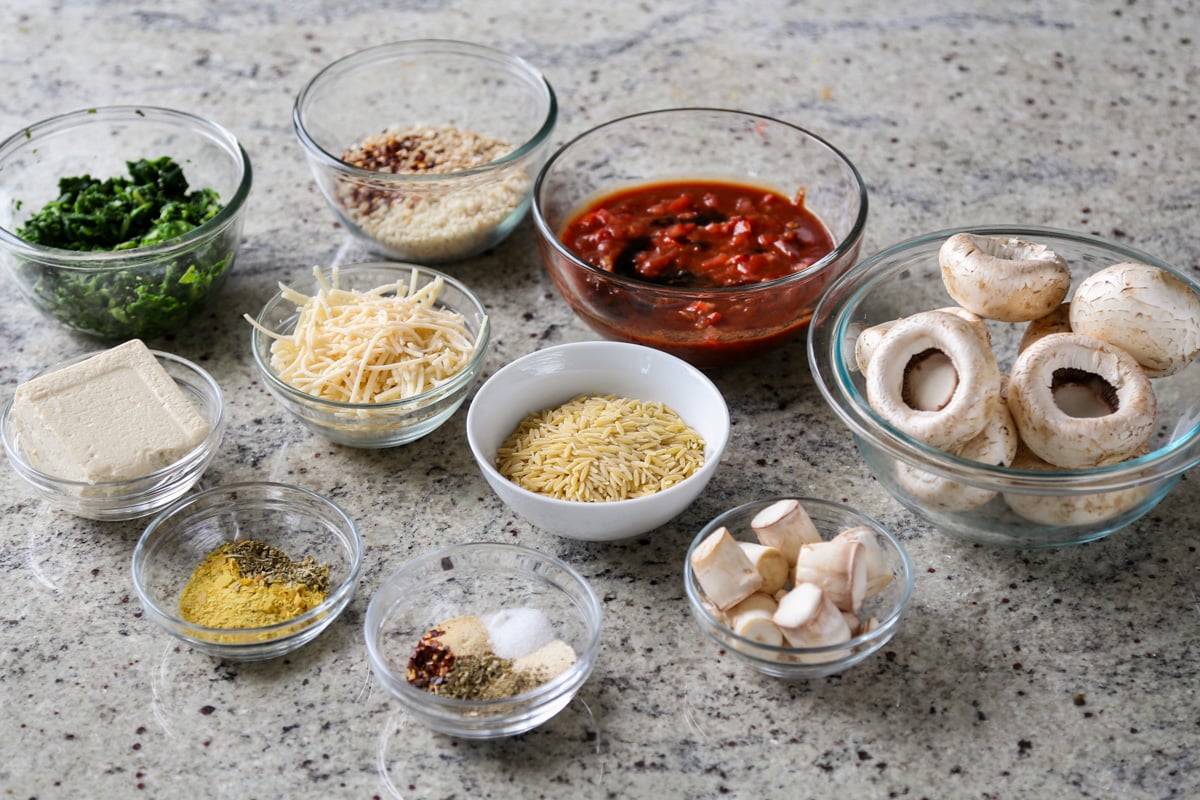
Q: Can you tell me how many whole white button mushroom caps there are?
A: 8